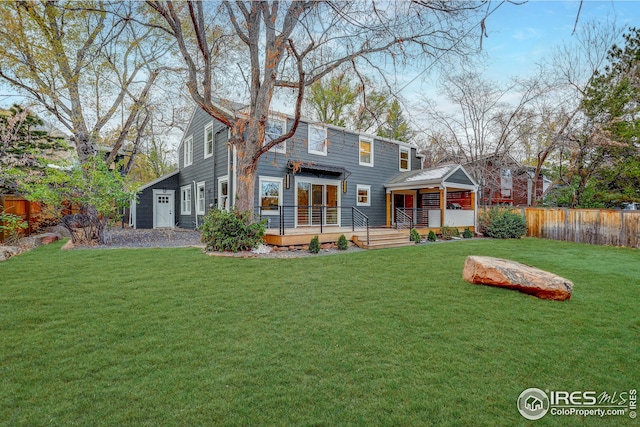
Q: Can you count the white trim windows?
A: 11